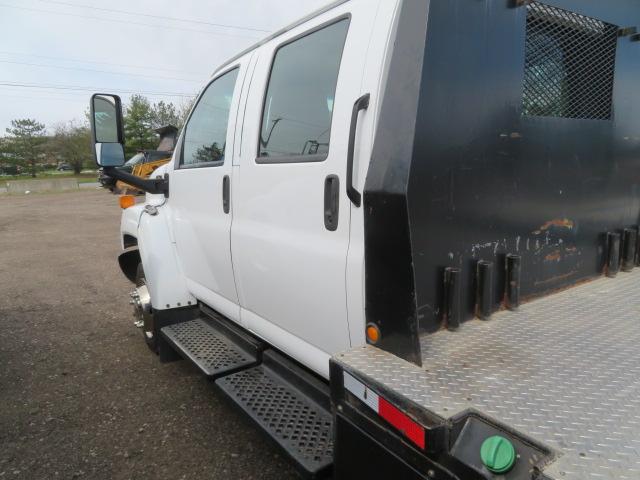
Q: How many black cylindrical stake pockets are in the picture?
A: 5